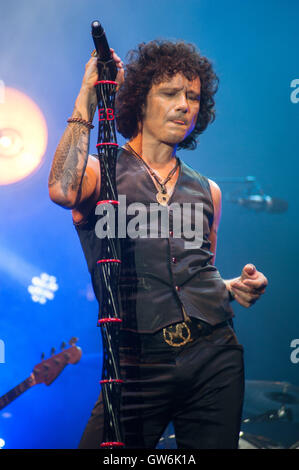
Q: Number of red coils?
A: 7